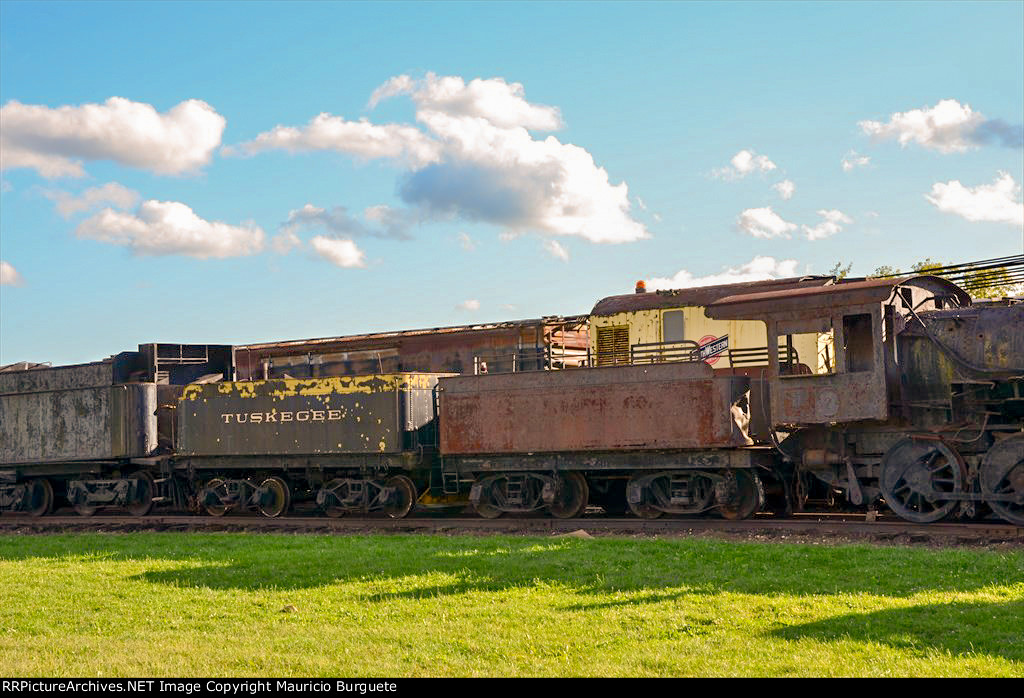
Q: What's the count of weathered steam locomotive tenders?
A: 3